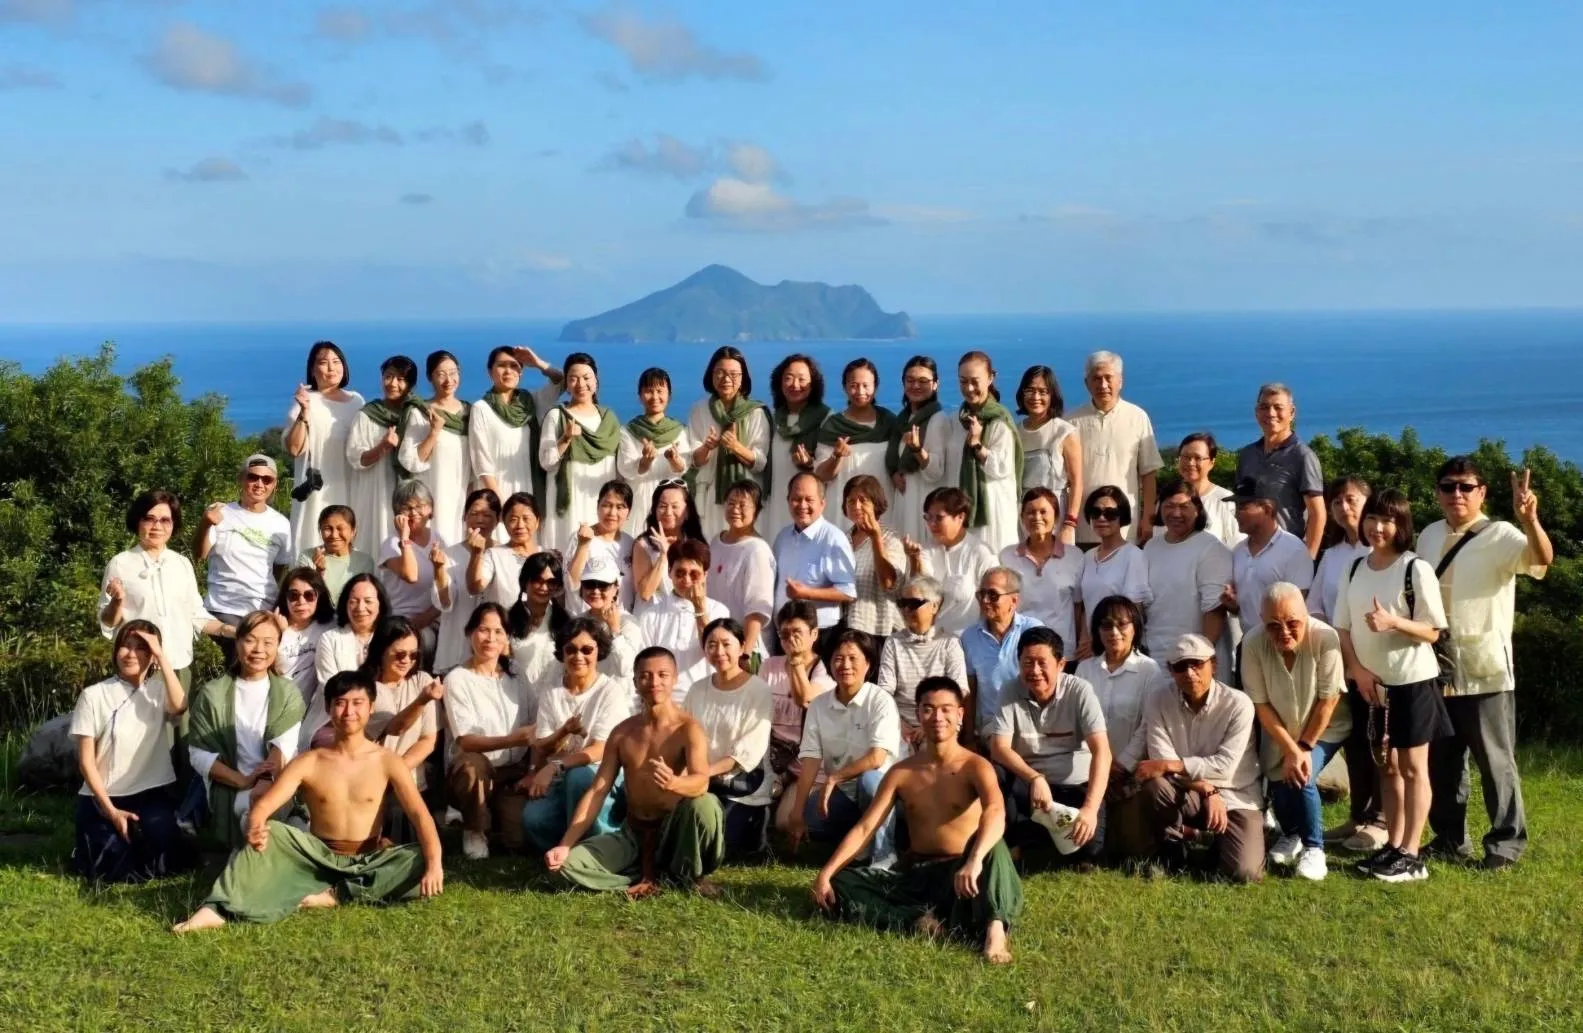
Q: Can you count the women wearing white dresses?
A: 11